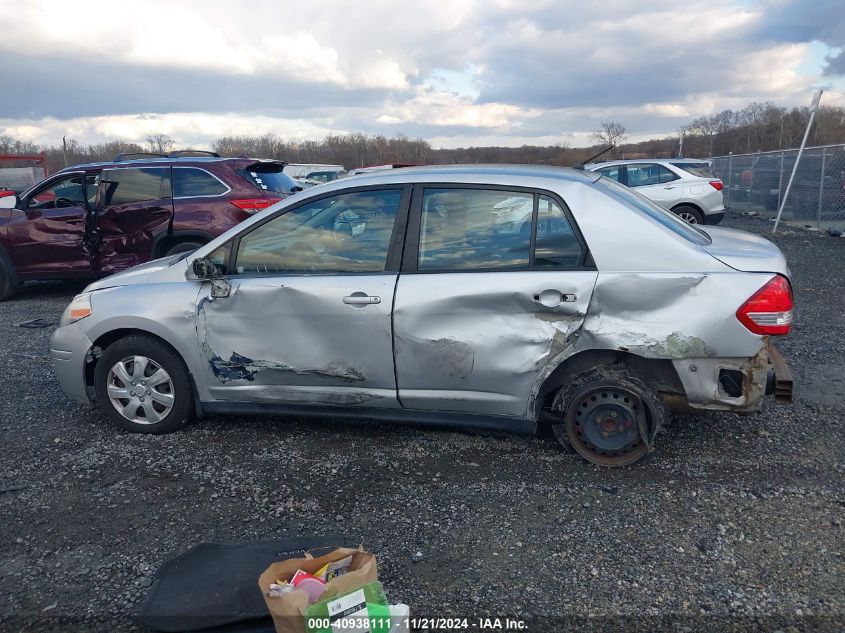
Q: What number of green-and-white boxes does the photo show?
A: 1